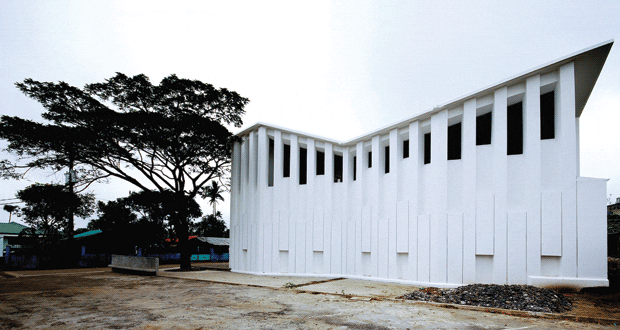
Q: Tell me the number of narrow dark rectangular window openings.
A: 14